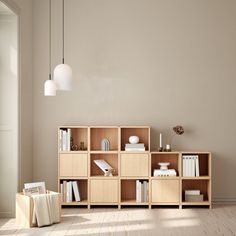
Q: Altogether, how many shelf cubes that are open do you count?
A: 9